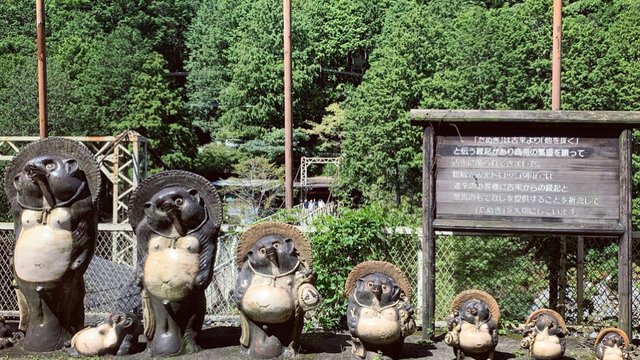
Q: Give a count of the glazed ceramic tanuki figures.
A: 8